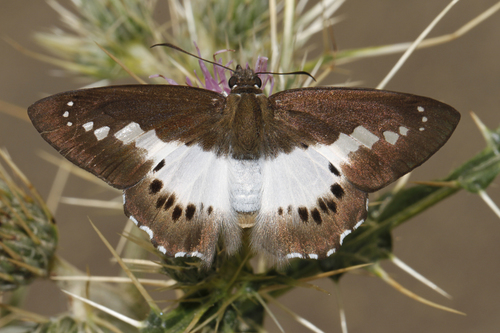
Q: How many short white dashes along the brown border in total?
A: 12